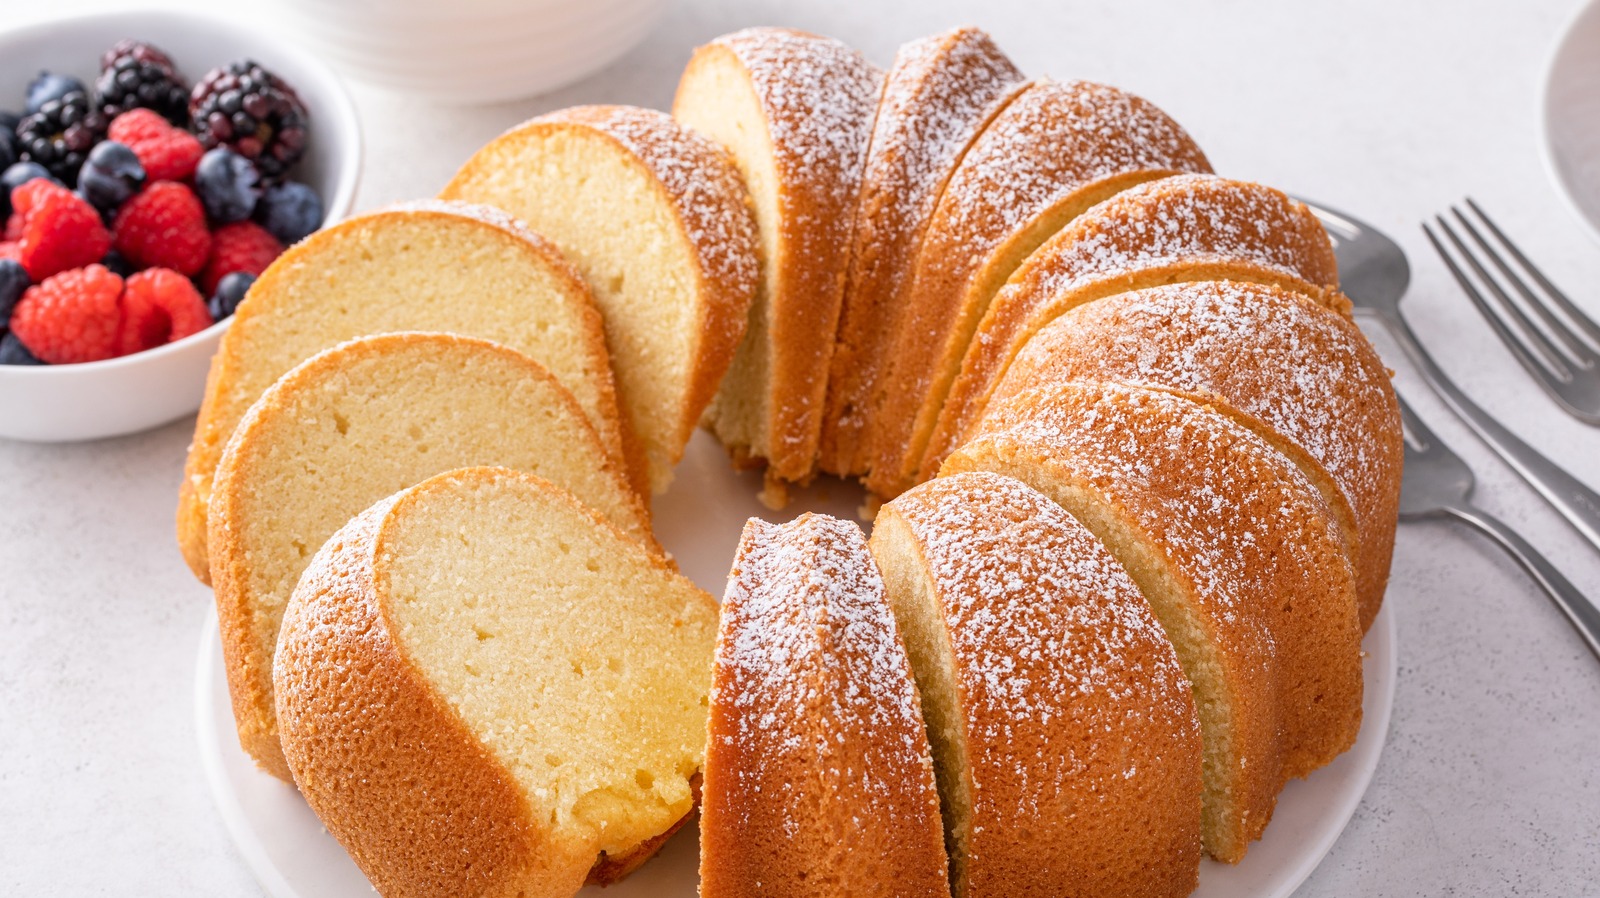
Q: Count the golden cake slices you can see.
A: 12